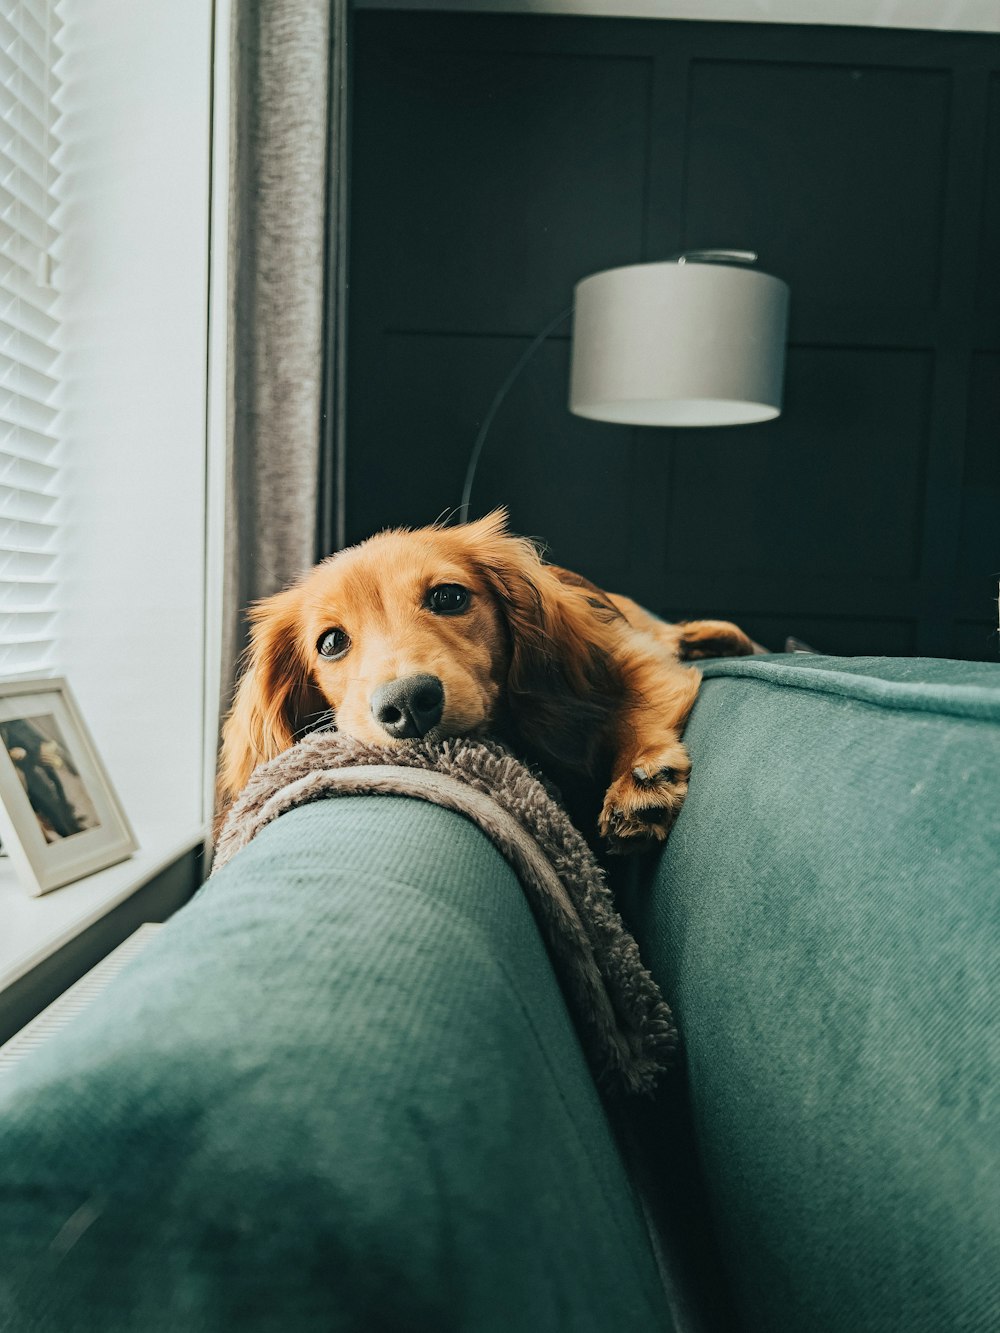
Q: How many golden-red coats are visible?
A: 1